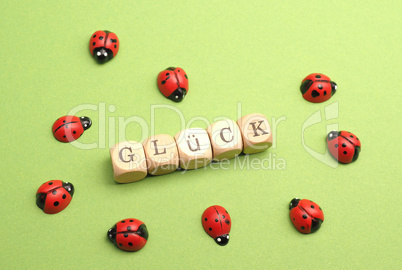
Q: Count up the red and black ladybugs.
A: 9